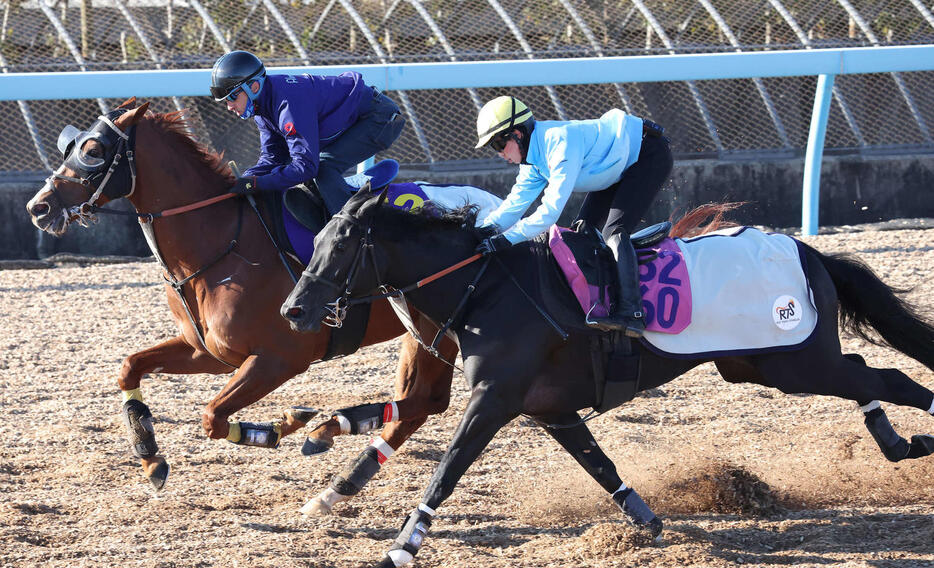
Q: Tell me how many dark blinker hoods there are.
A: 1